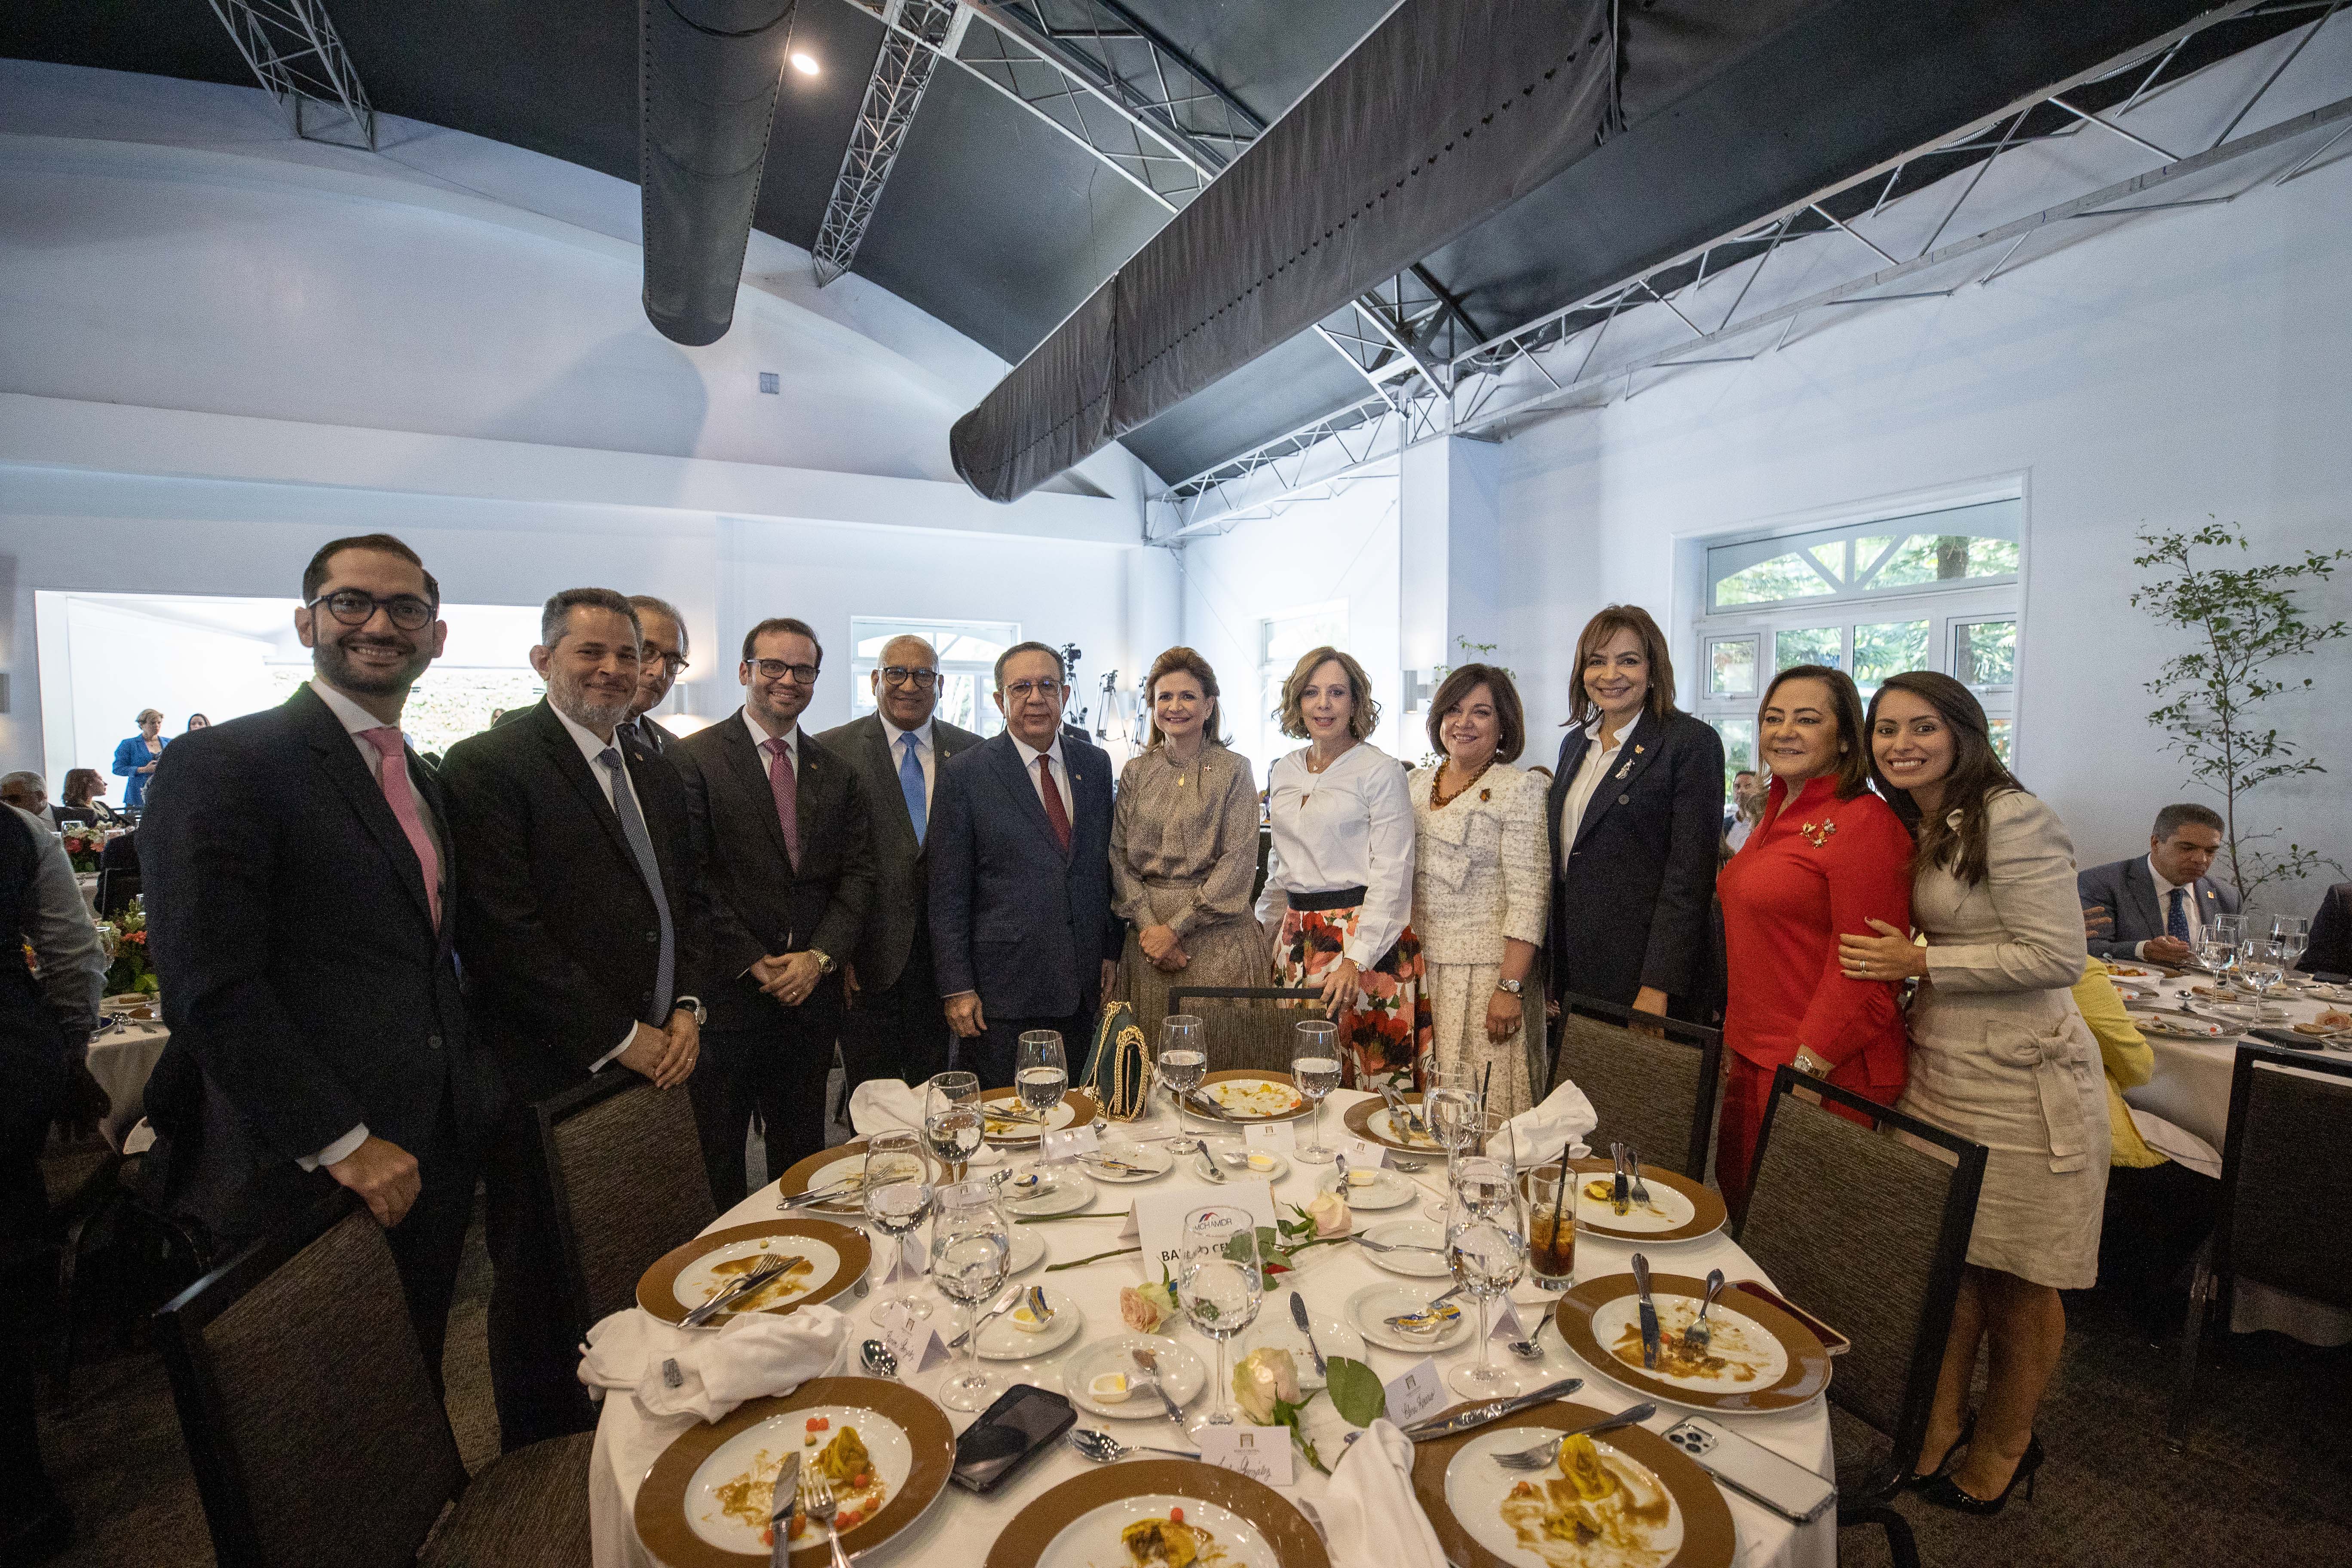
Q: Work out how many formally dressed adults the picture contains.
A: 12